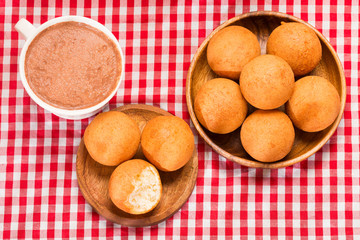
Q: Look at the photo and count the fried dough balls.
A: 9